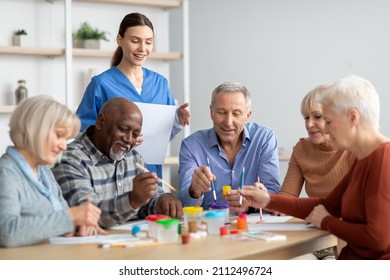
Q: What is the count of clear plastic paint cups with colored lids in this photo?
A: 5